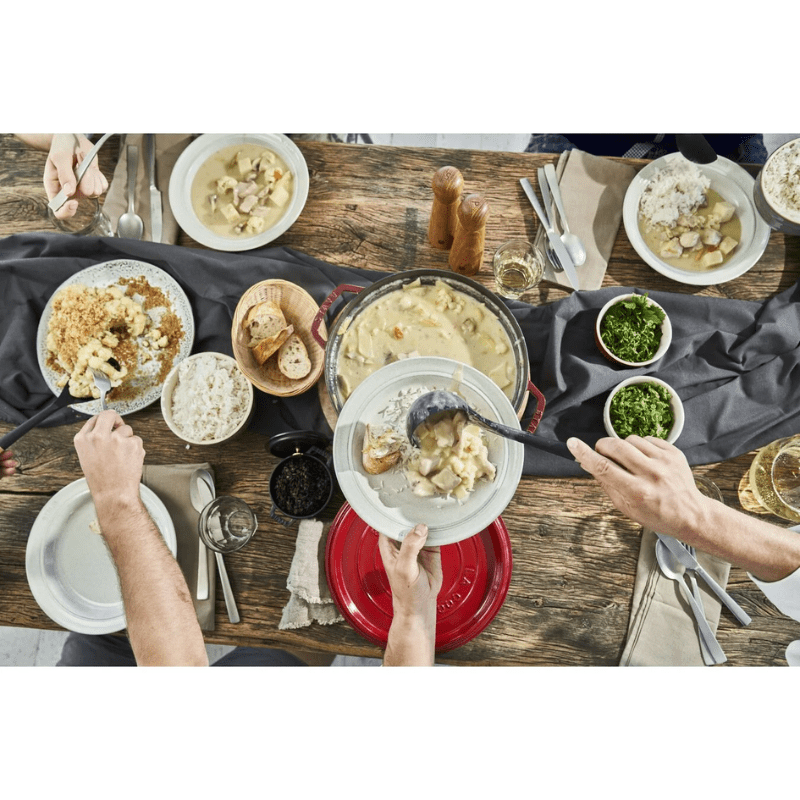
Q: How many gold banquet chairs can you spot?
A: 0